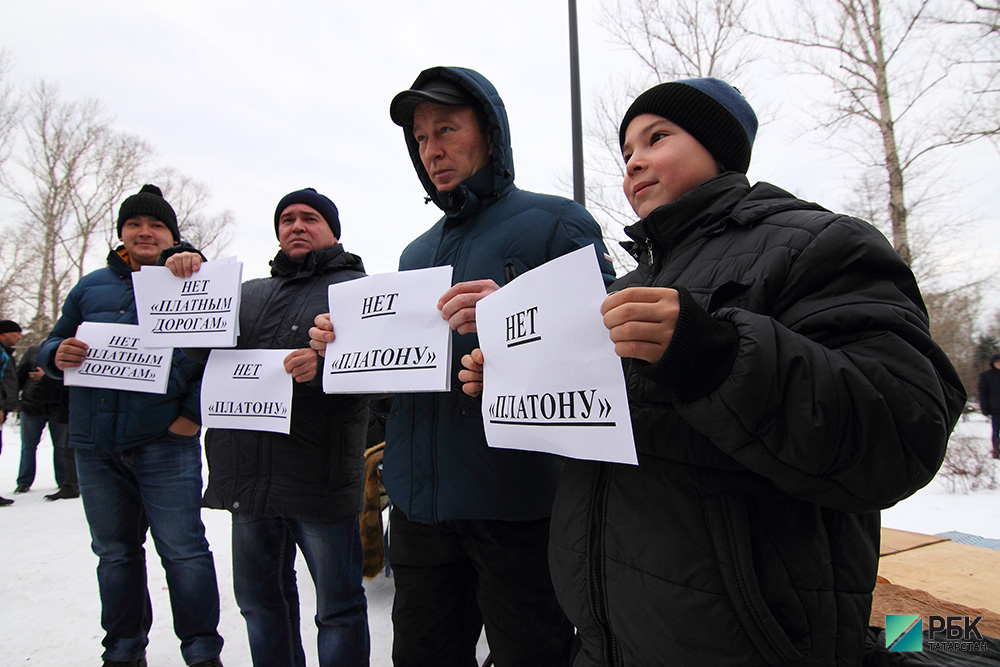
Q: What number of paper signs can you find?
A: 5